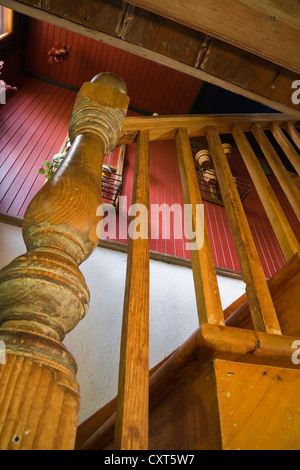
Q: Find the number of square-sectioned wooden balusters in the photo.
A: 7